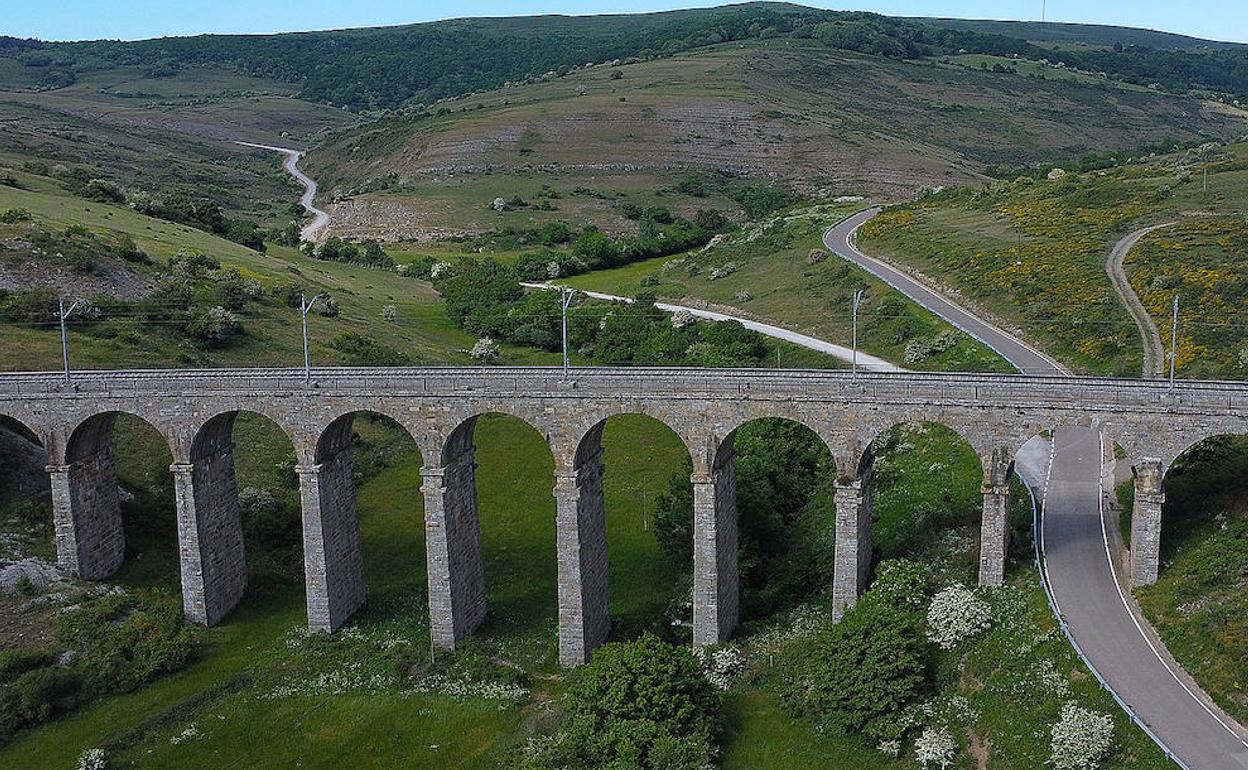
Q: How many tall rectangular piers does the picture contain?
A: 9